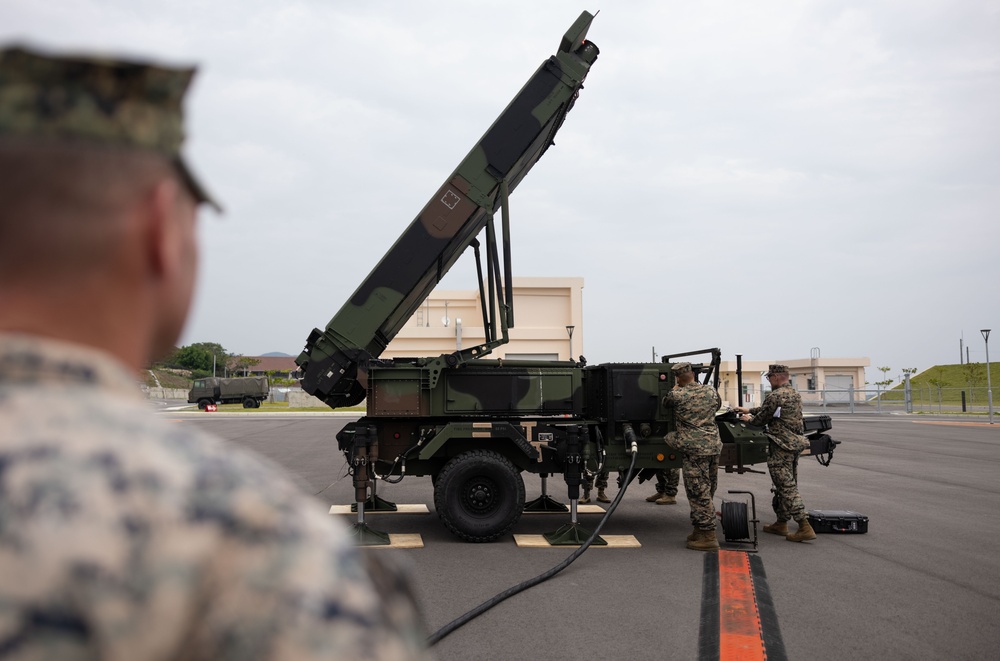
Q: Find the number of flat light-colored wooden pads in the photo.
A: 4